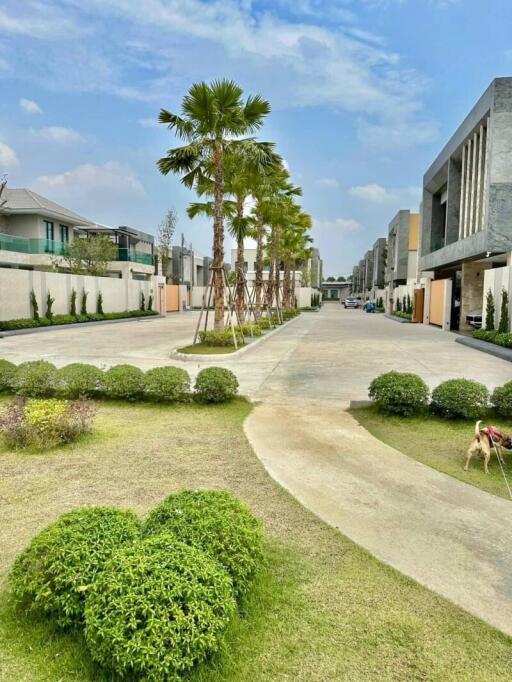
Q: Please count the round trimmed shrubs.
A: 12